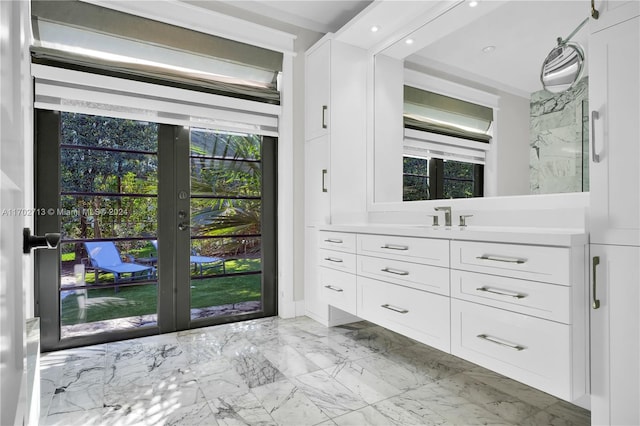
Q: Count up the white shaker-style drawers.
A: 9